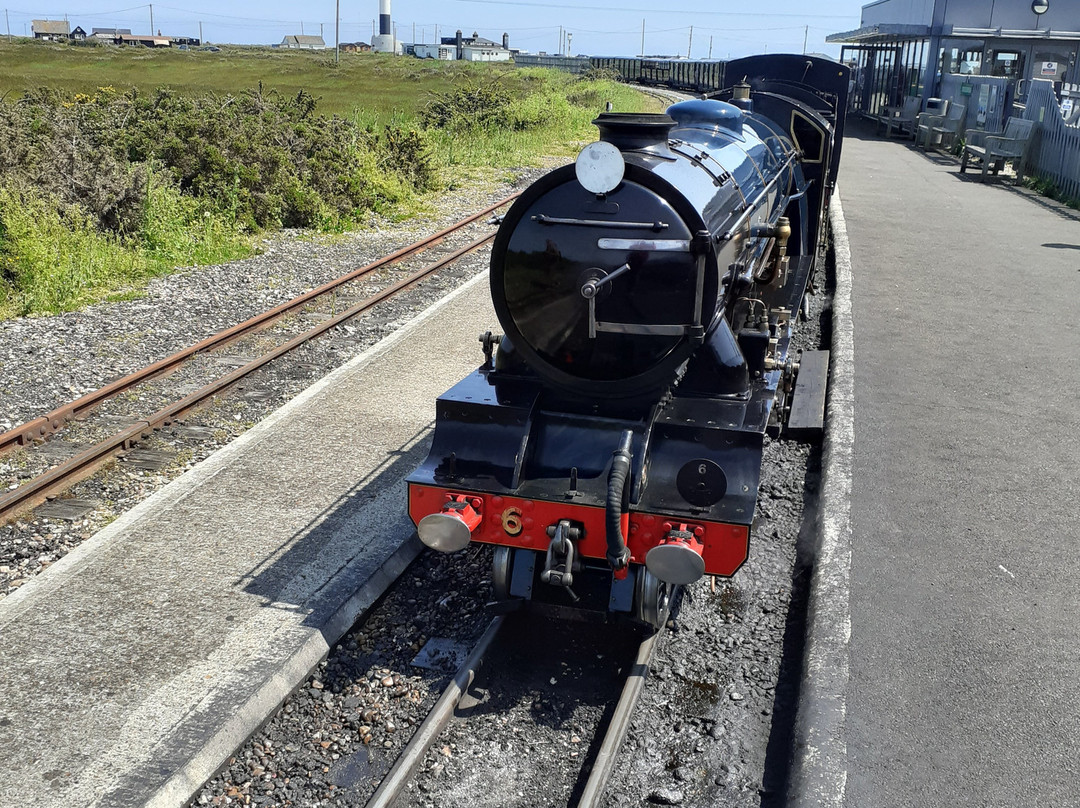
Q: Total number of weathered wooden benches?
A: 3